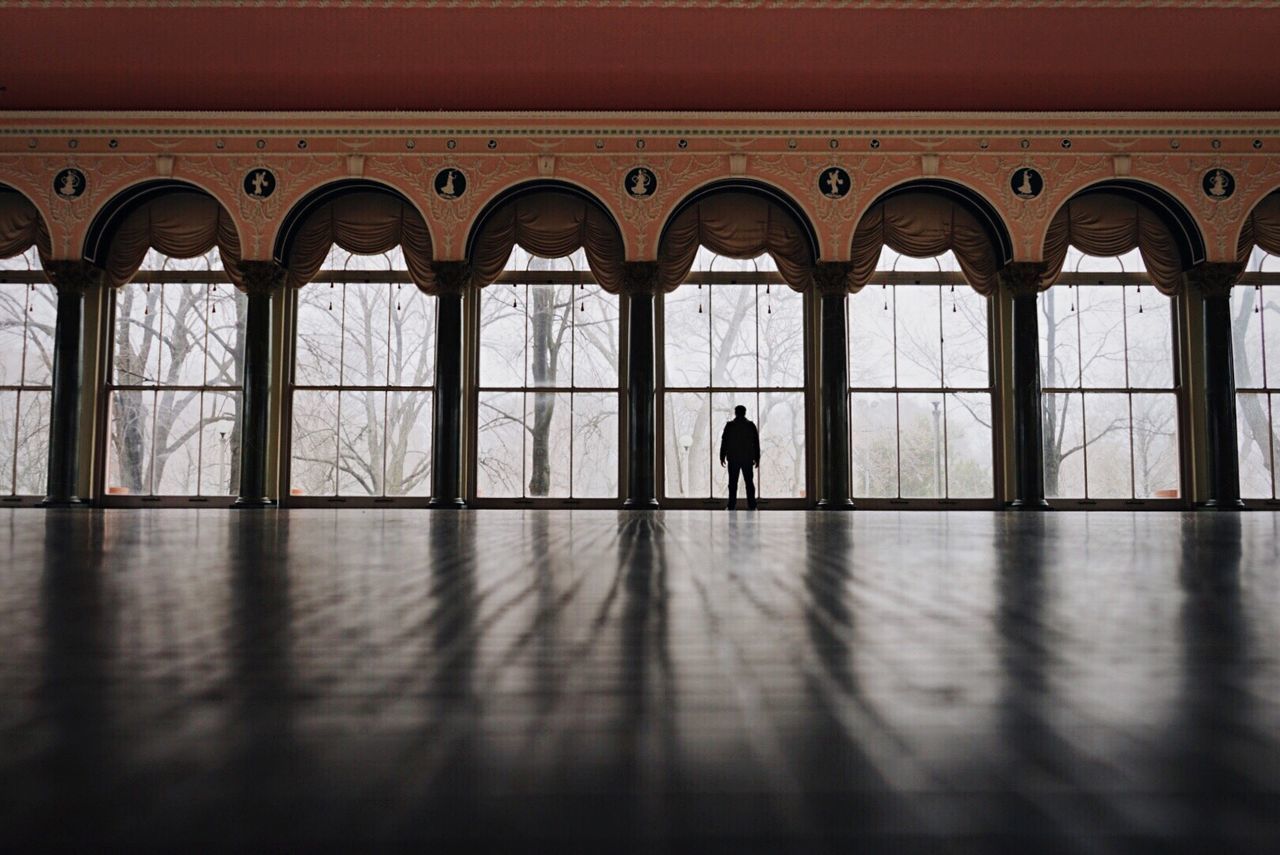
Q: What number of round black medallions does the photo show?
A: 7